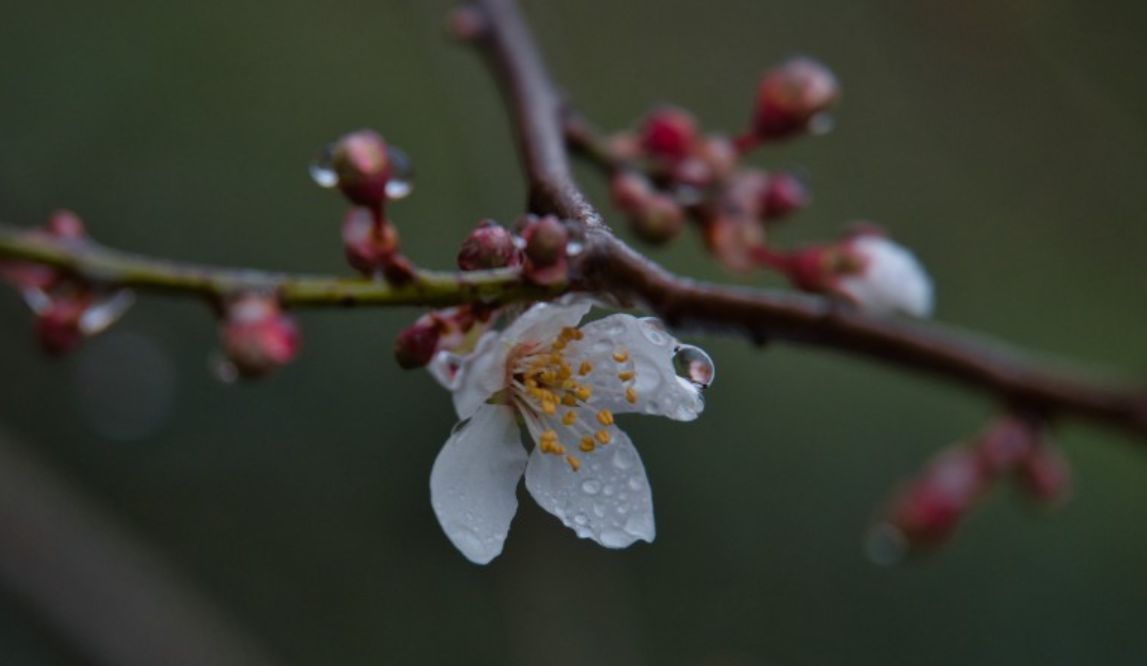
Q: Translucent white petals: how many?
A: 5